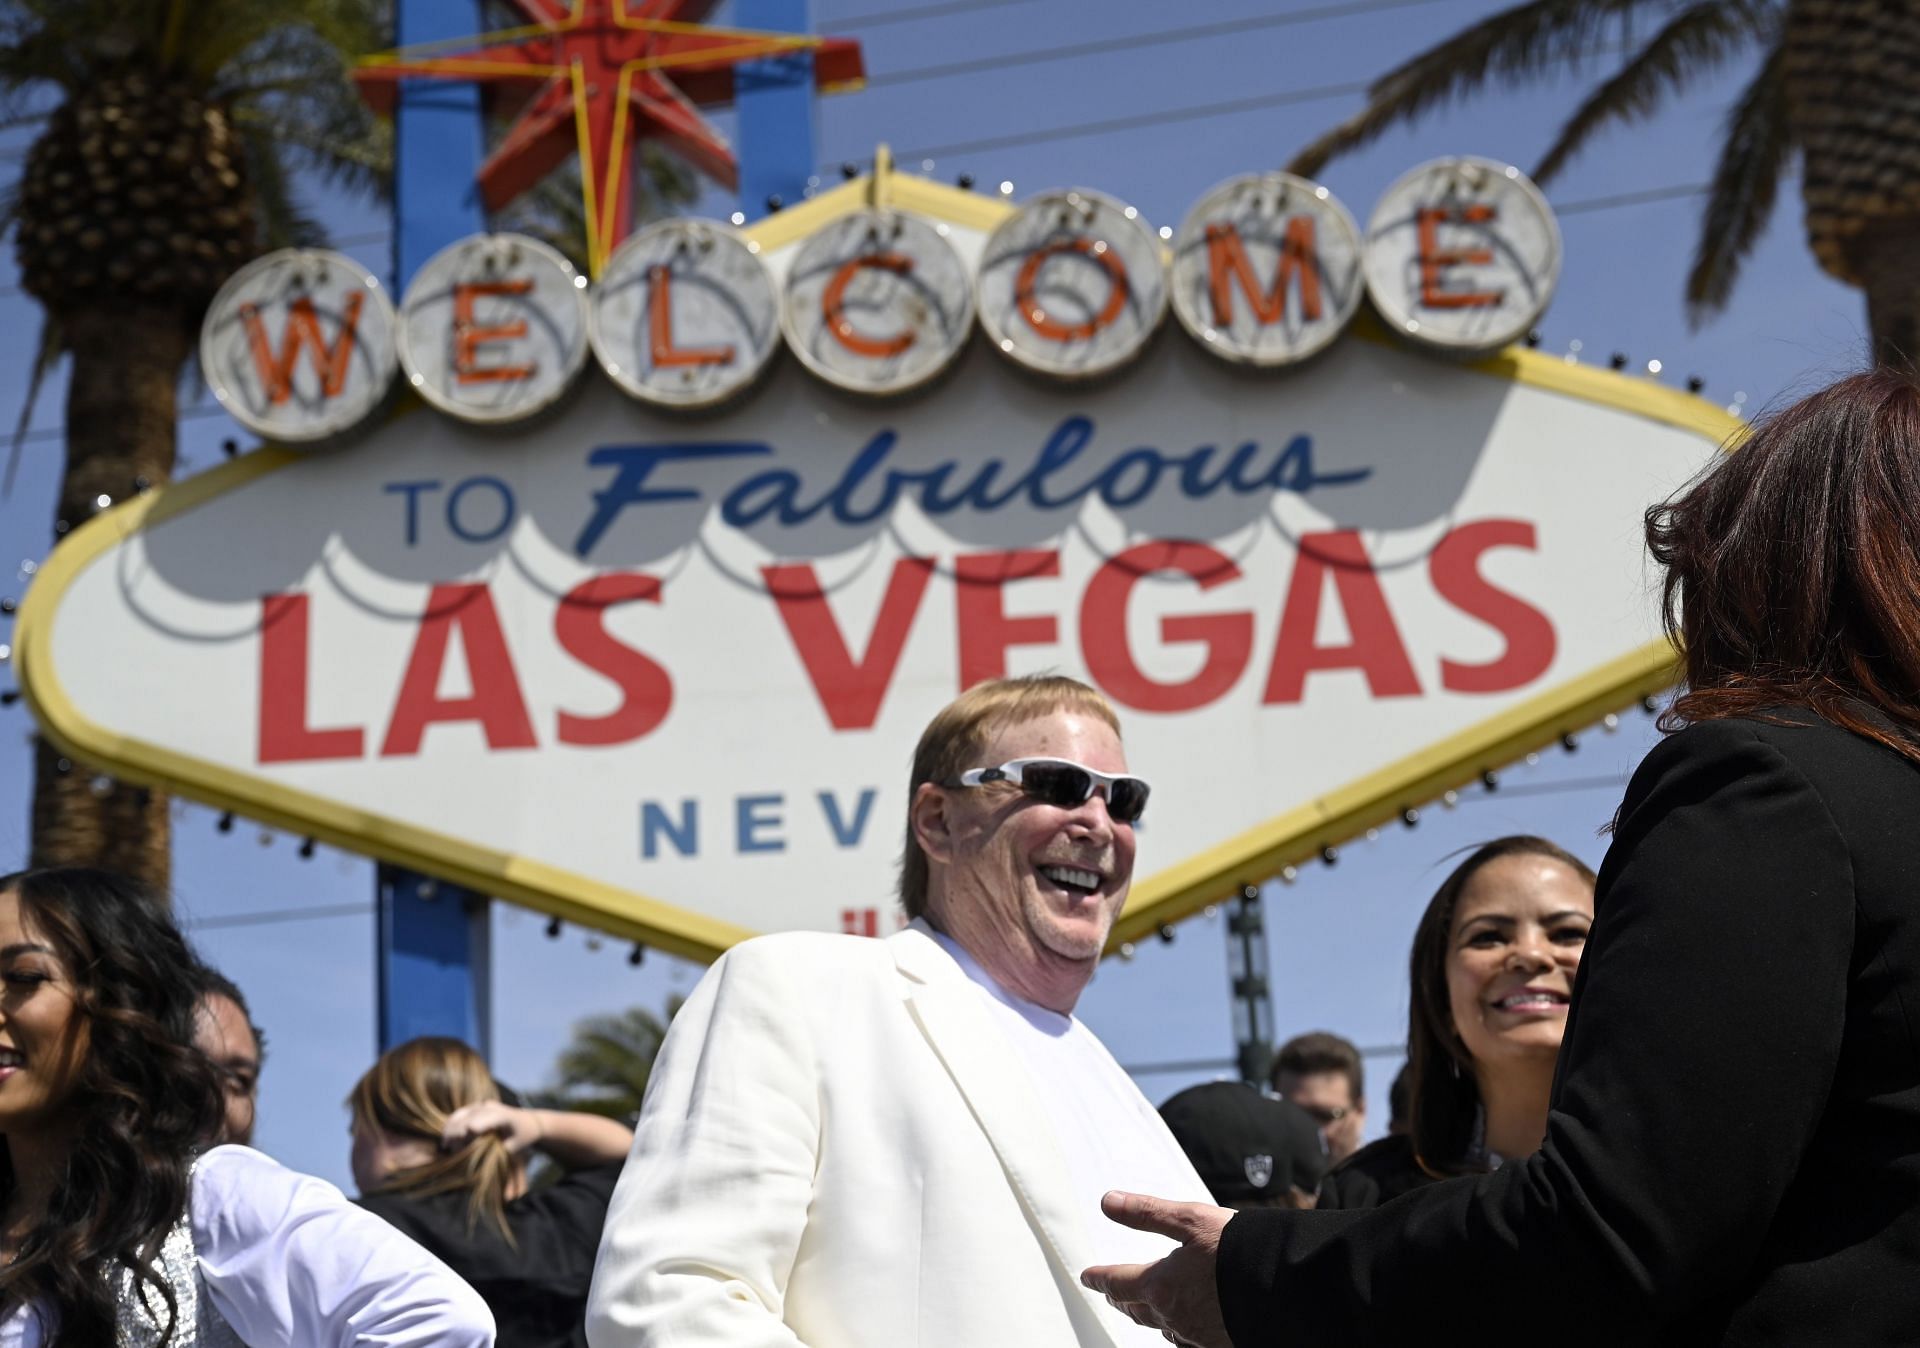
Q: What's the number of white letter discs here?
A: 7